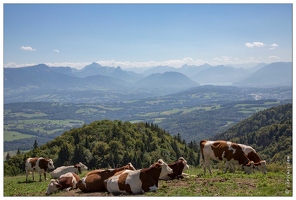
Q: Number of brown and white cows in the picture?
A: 8